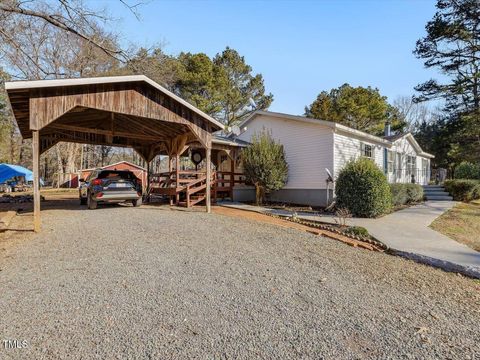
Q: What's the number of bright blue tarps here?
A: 1